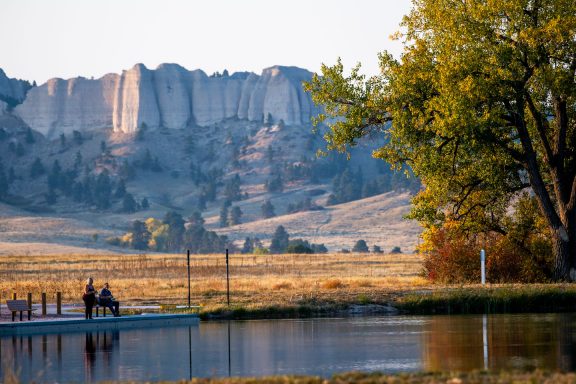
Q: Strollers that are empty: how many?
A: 0